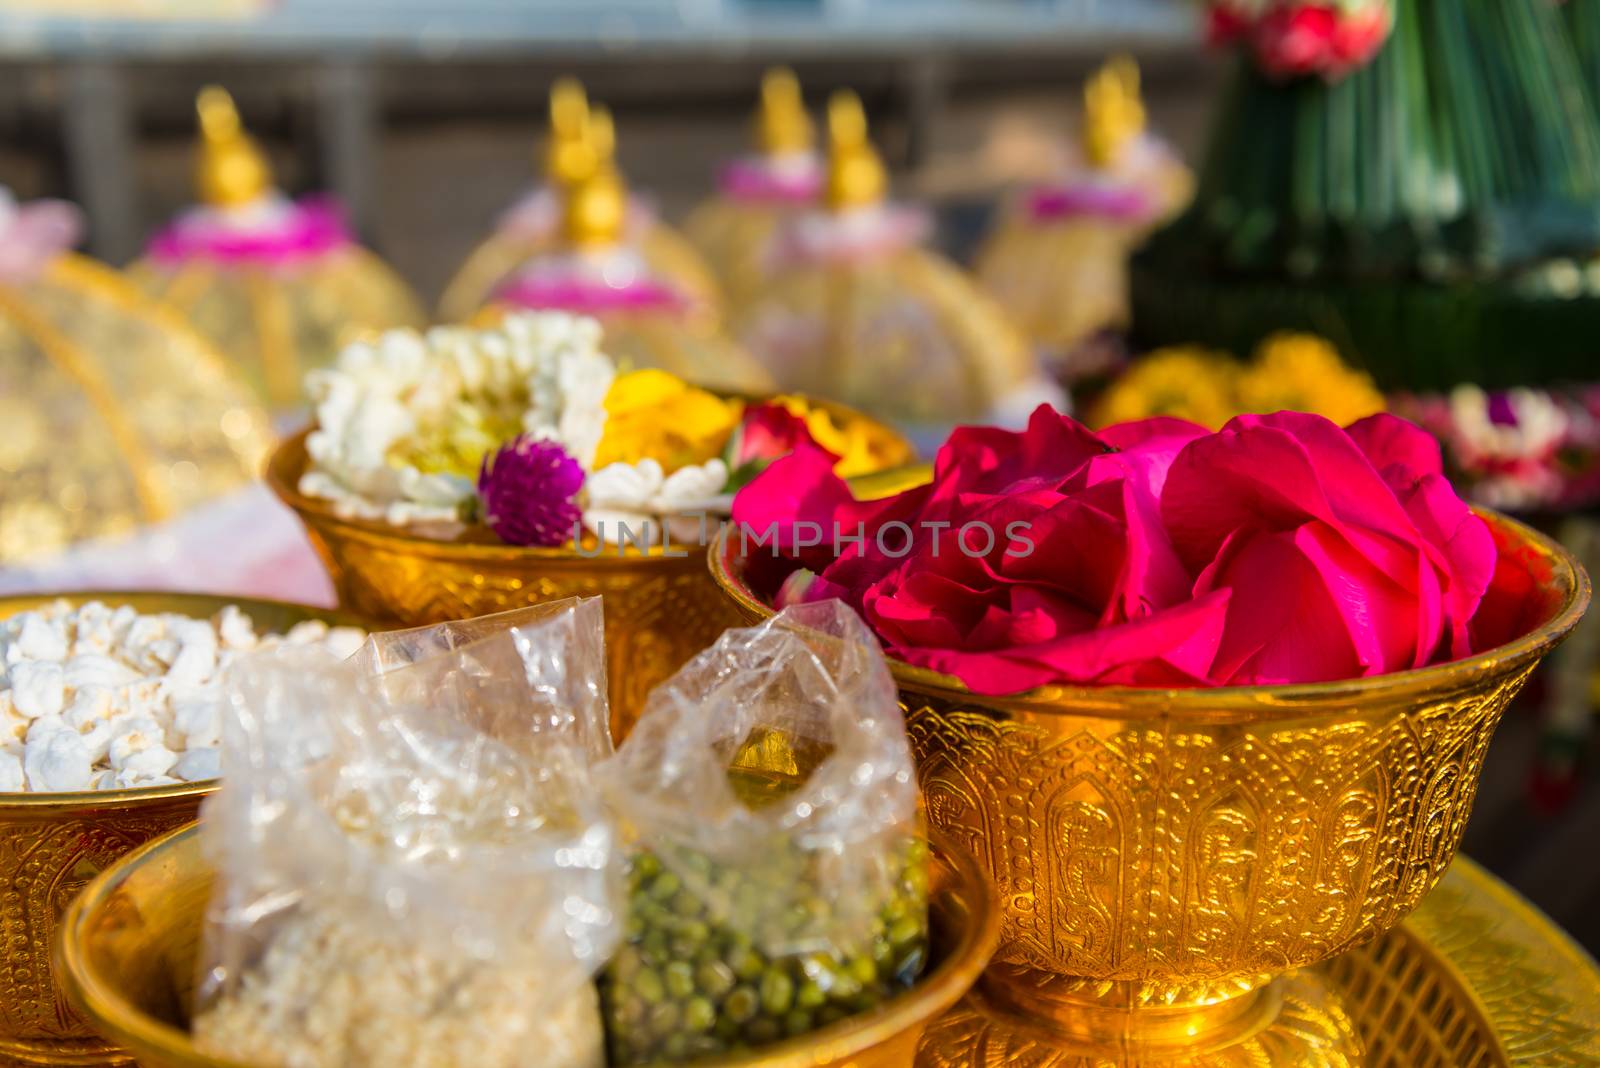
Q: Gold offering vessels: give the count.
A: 4